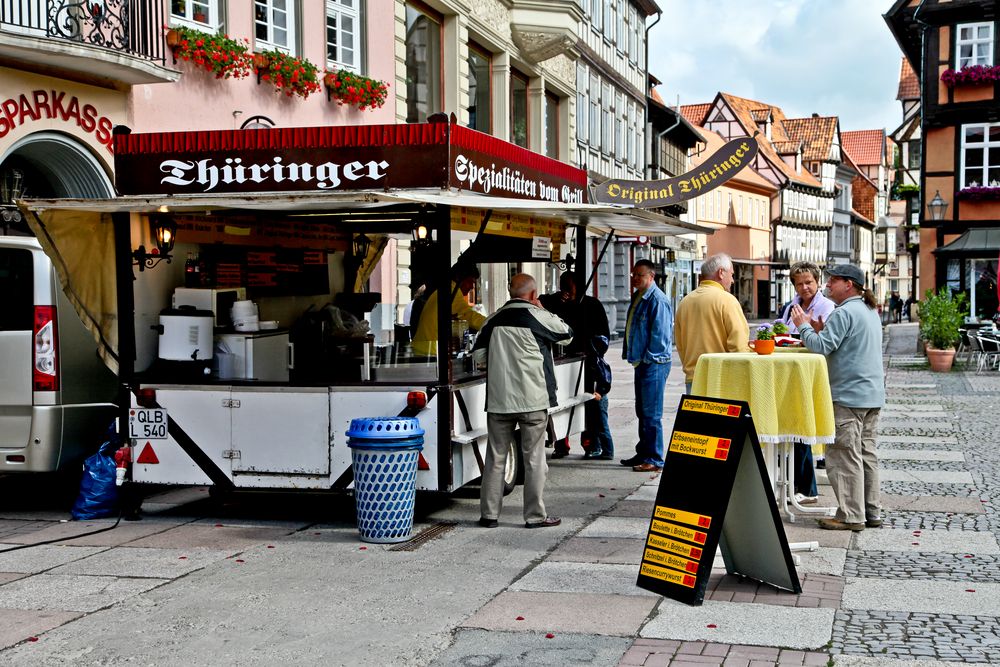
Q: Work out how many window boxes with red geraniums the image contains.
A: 3